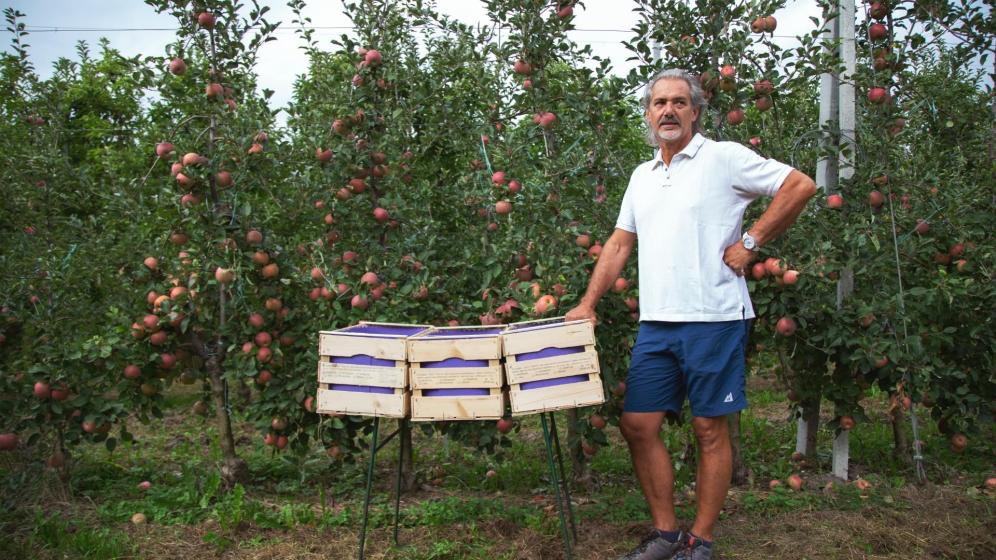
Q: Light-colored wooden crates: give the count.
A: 3